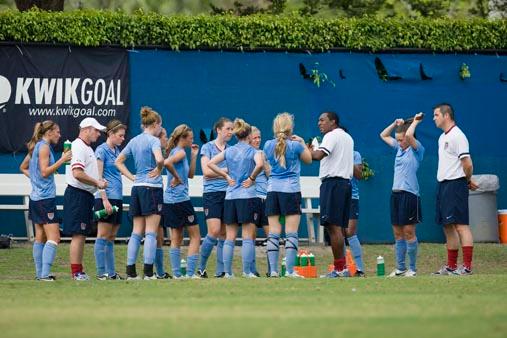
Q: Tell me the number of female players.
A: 11